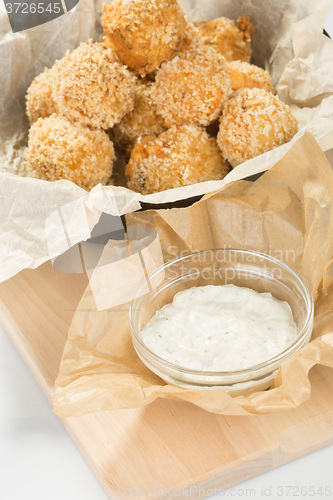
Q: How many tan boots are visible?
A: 0